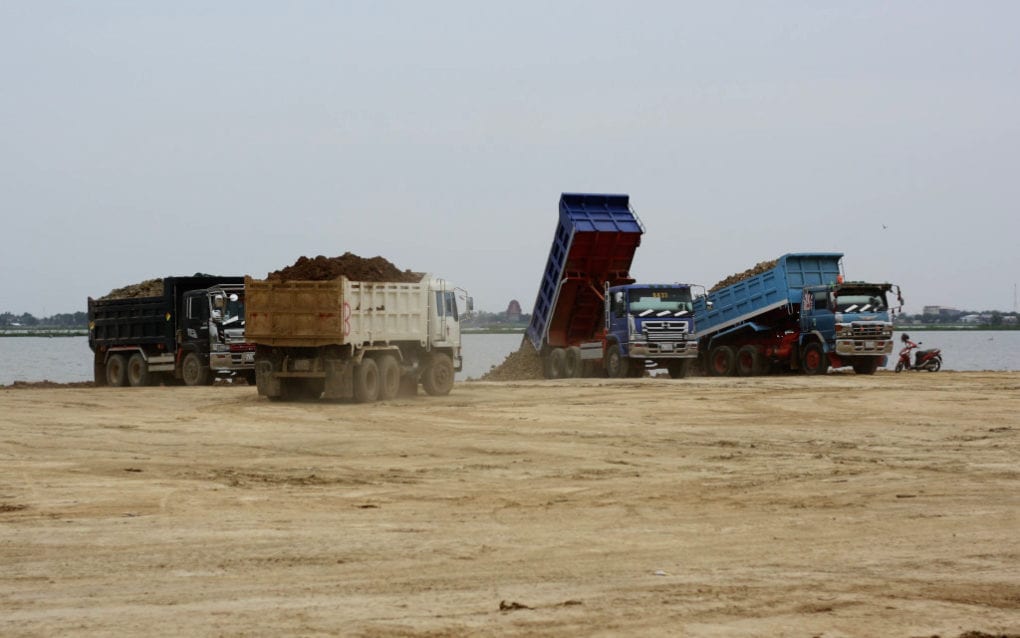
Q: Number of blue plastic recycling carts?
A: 0